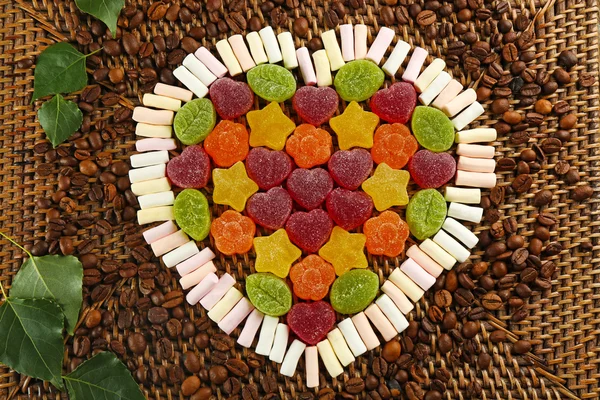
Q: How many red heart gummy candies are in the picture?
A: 12